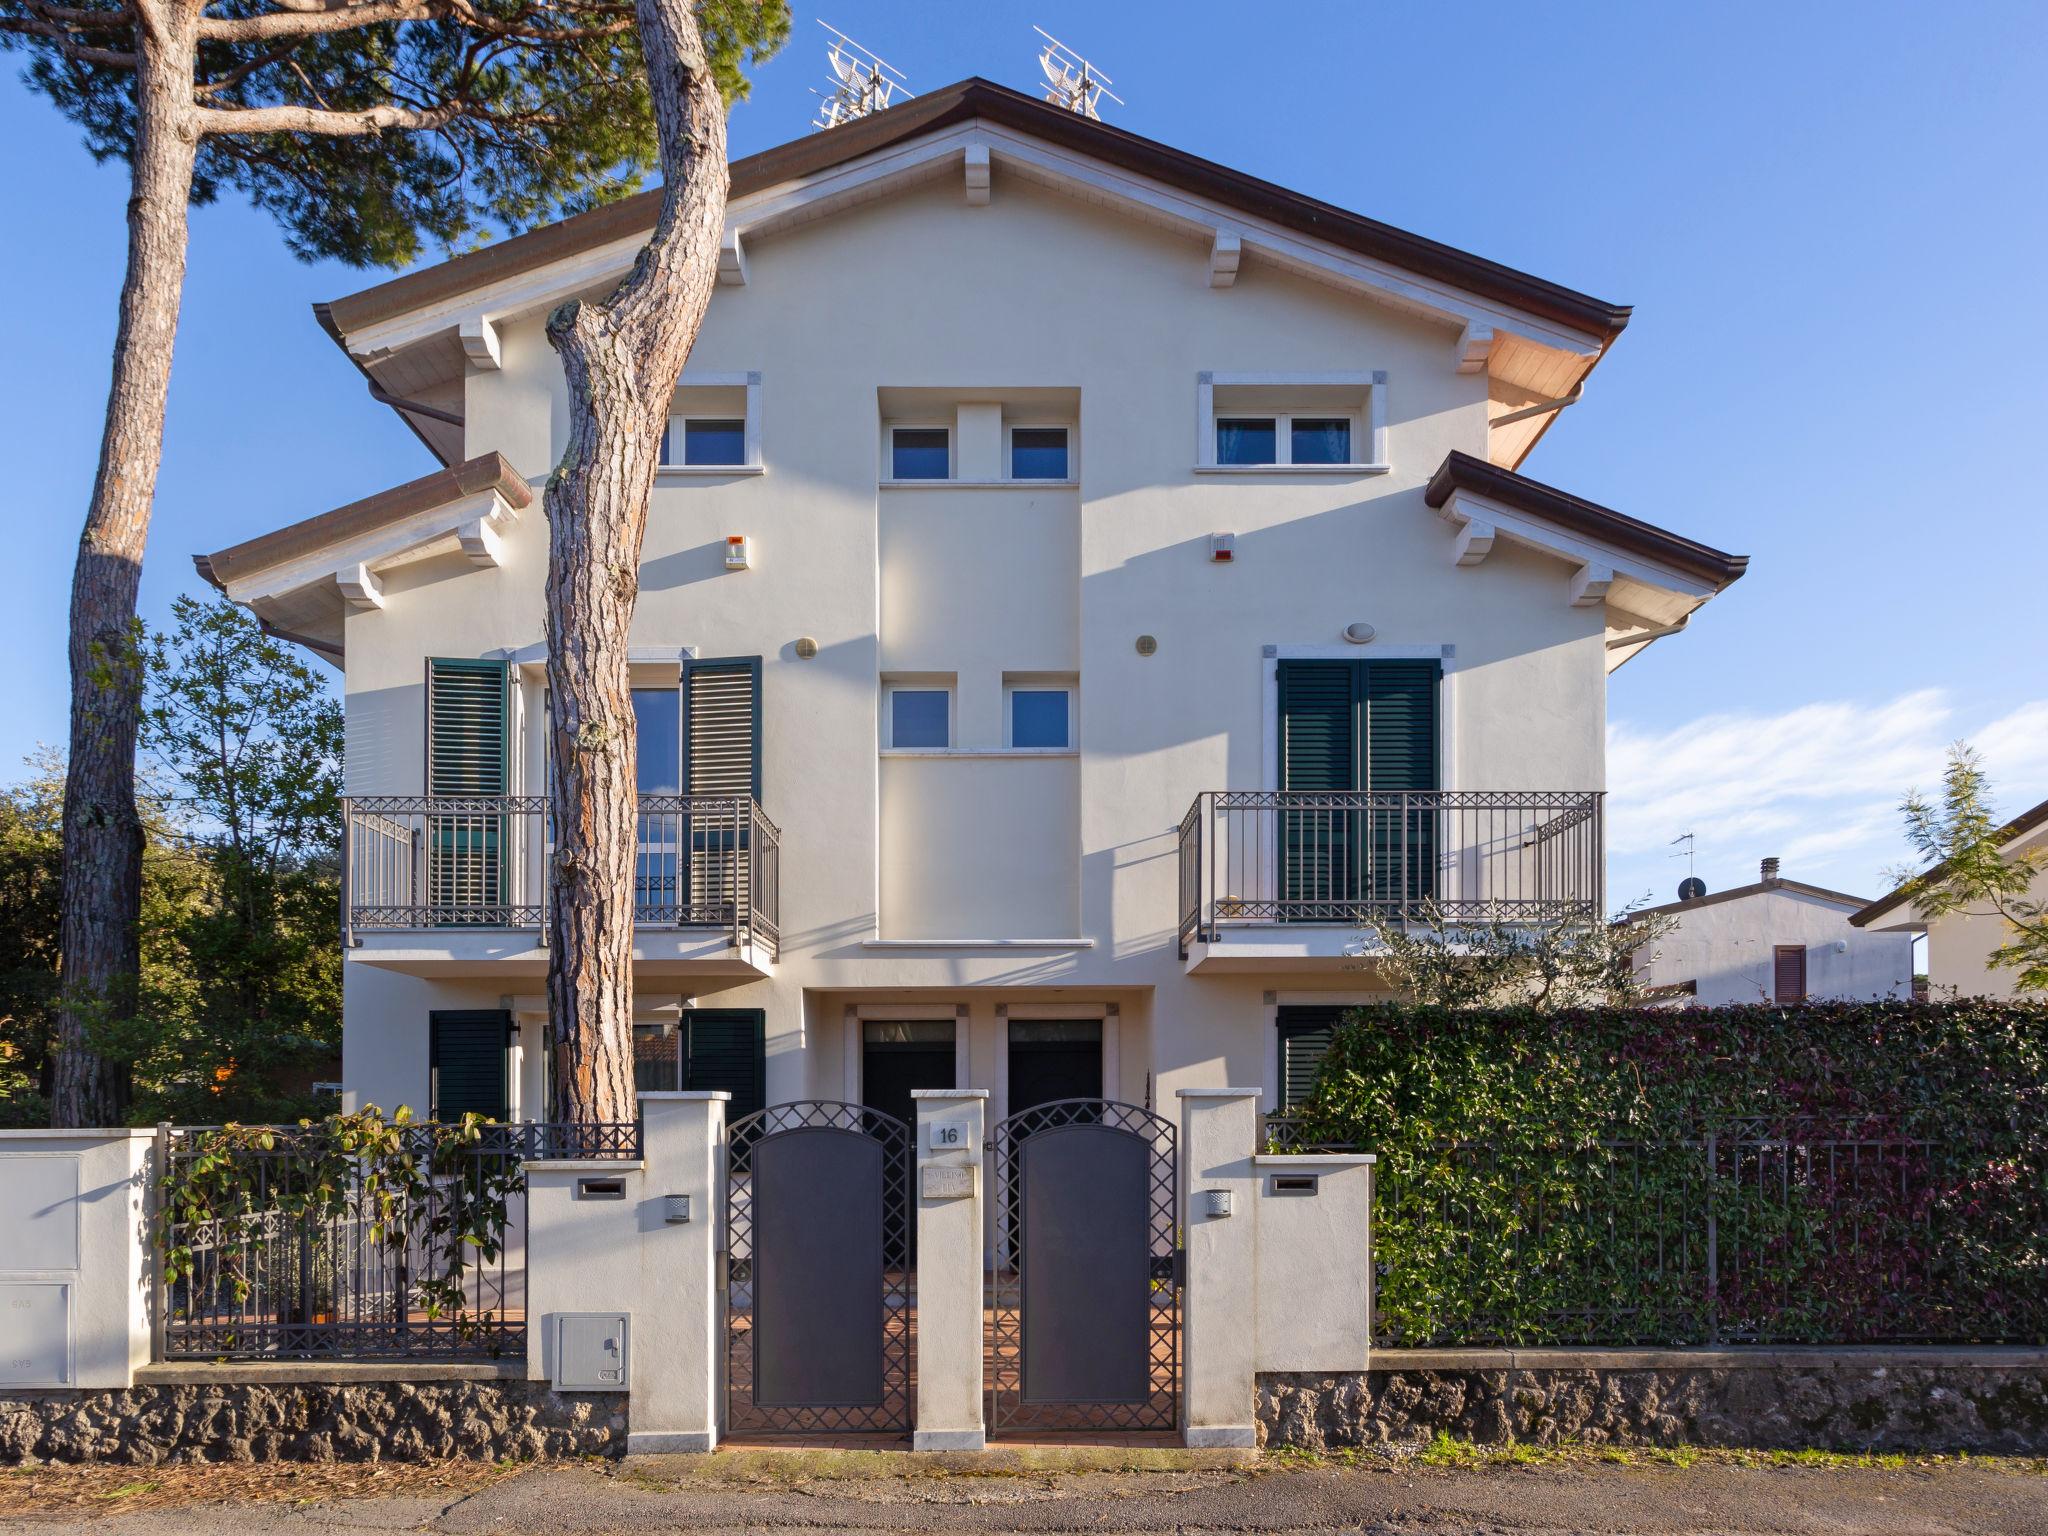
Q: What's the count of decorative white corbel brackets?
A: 9